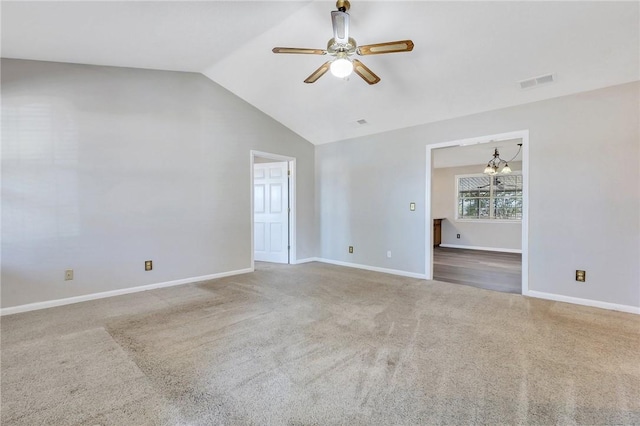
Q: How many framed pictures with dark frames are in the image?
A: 0